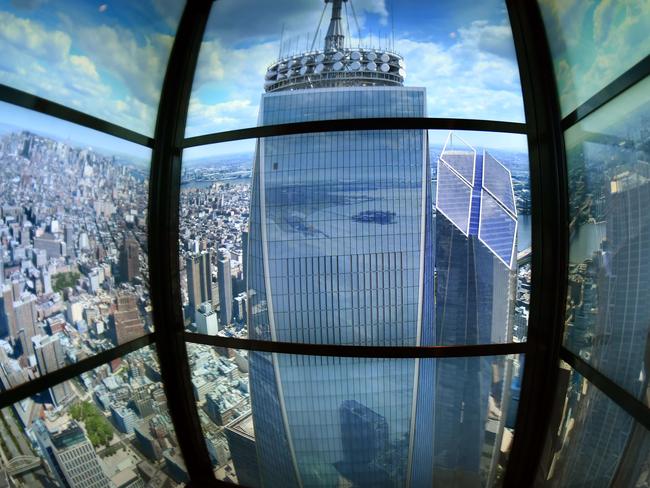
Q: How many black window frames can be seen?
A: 9